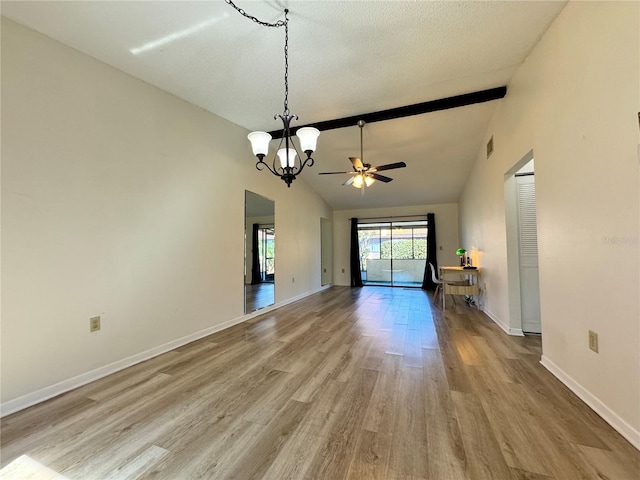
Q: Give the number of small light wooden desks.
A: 1